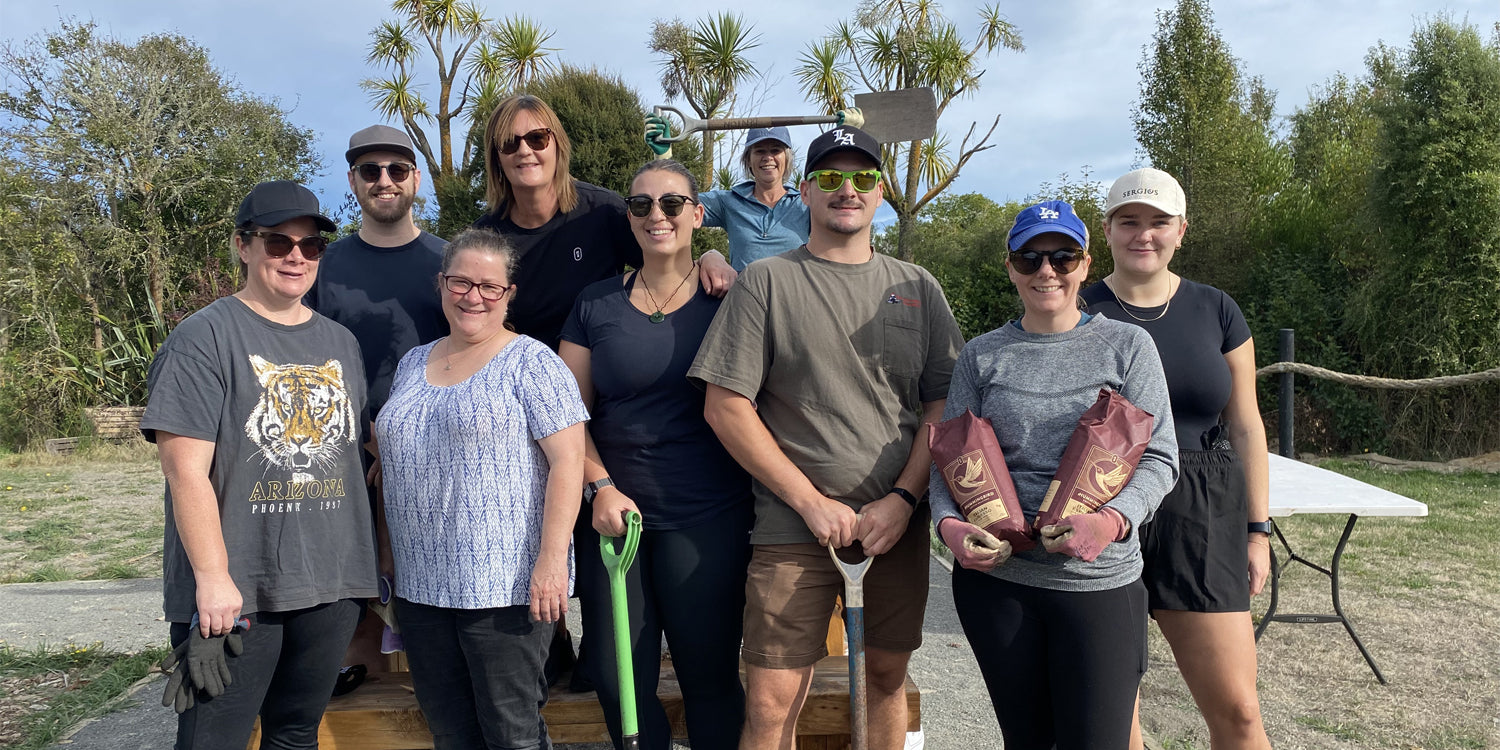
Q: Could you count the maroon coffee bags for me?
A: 2